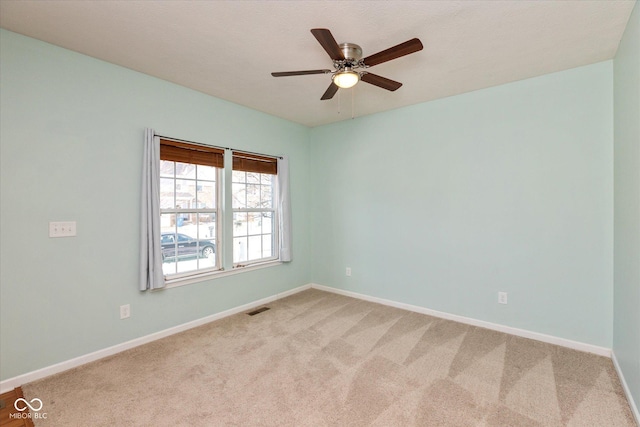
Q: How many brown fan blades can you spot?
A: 5